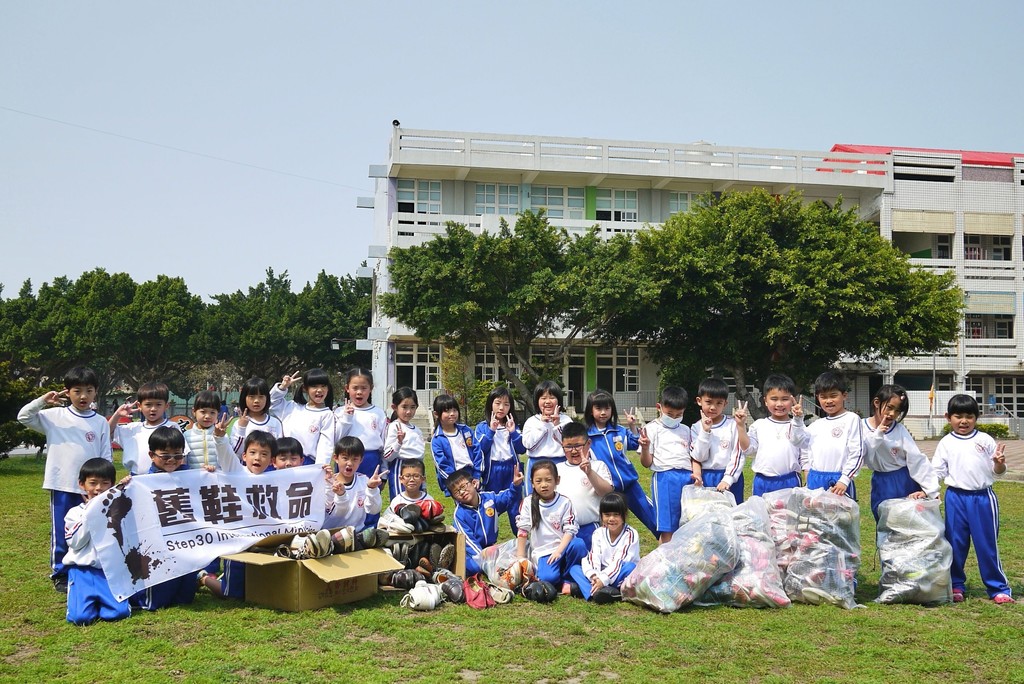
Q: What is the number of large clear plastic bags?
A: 5